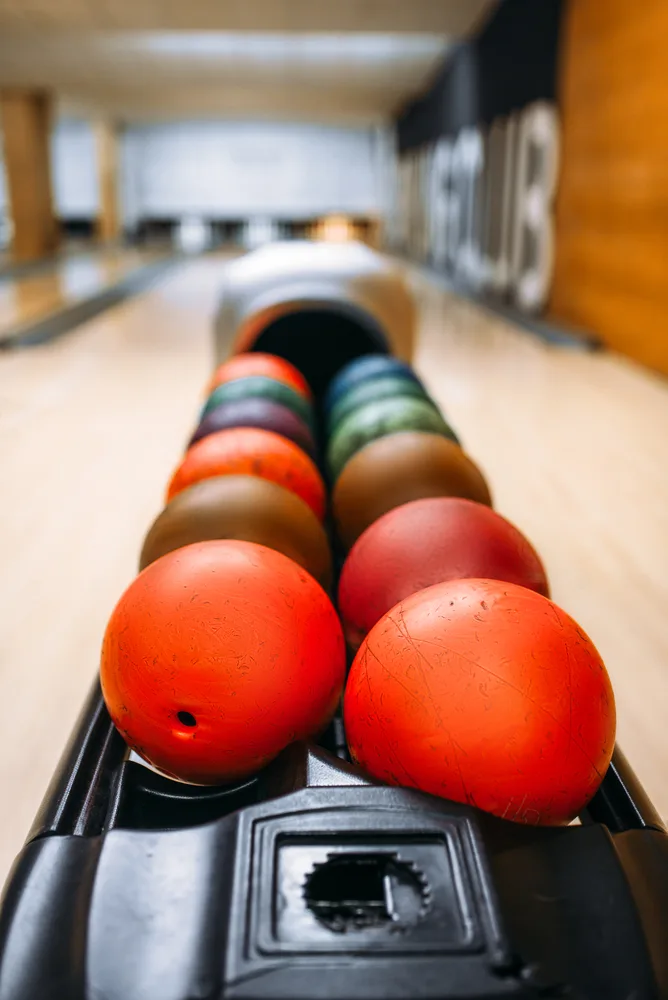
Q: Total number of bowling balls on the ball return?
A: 12